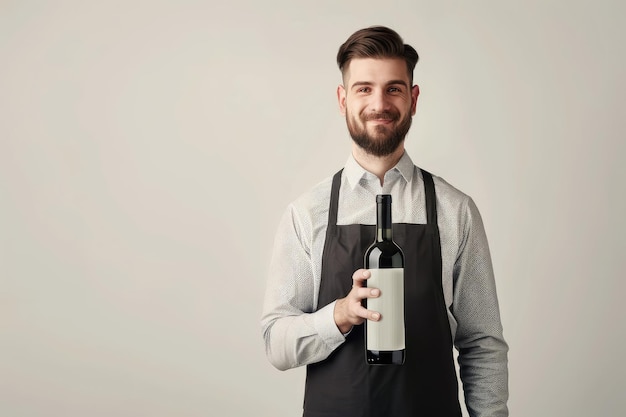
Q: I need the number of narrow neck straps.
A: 2